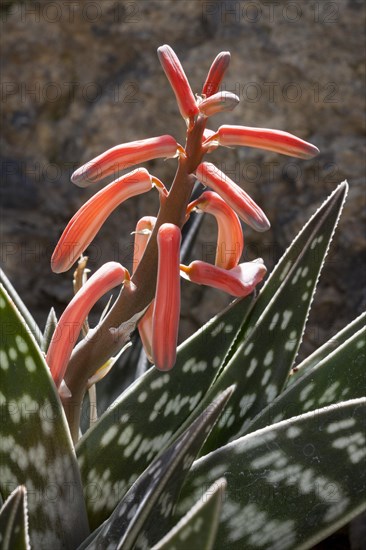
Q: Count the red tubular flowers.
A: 12